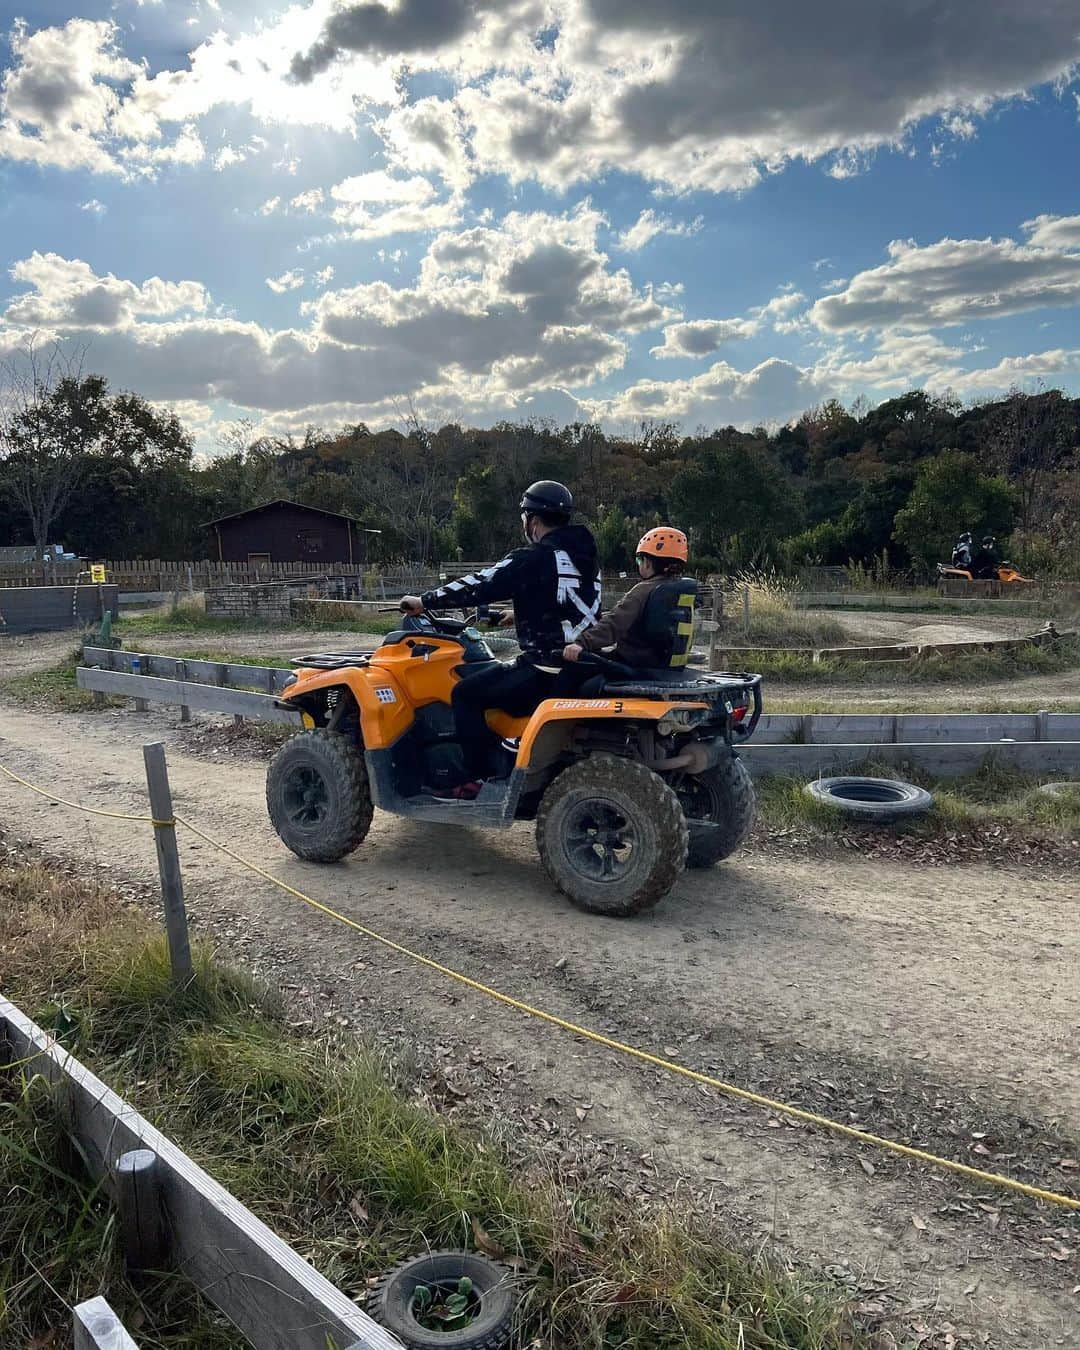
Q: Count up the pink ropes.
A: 0